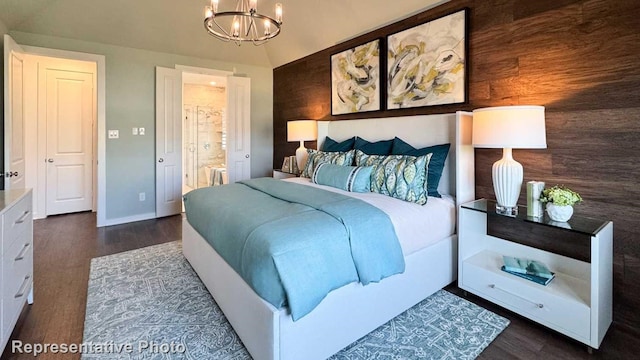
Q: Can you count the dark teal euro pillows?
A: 3